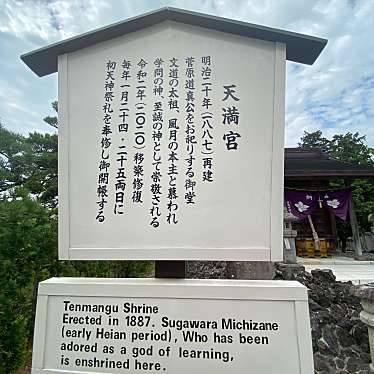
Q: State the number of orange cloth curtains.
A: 0